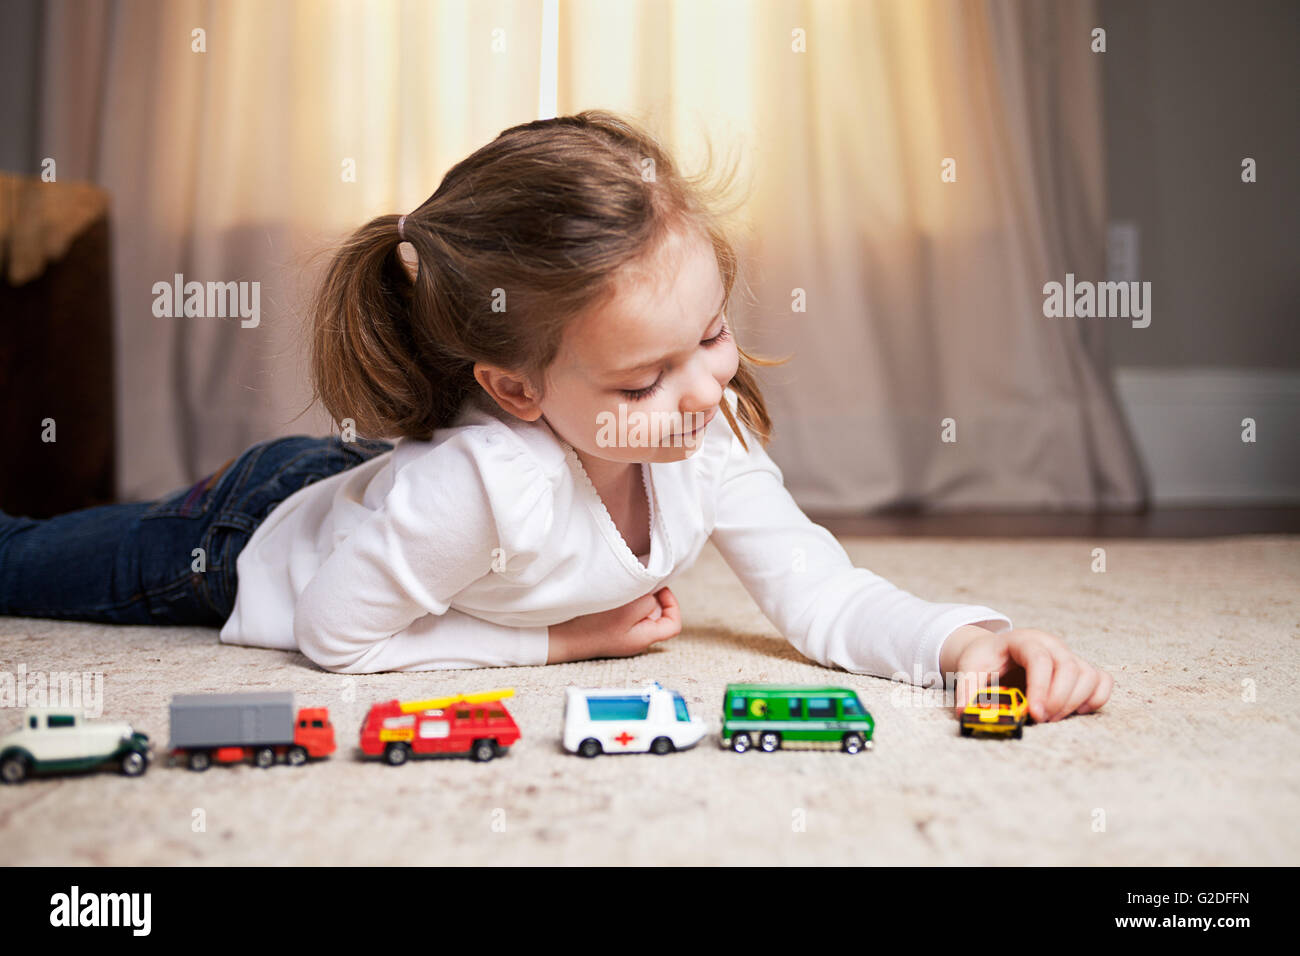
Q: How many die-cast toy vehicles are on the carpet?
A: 6